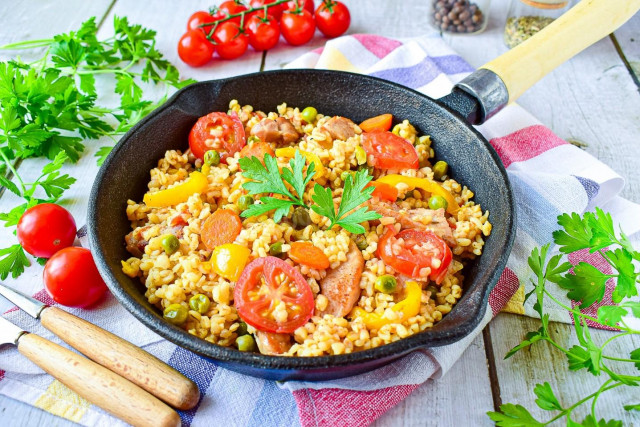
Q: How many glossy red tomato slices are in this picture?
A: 4